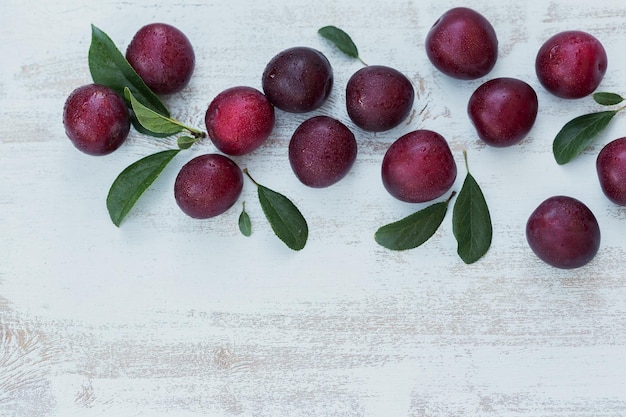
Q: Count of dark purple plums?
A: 13